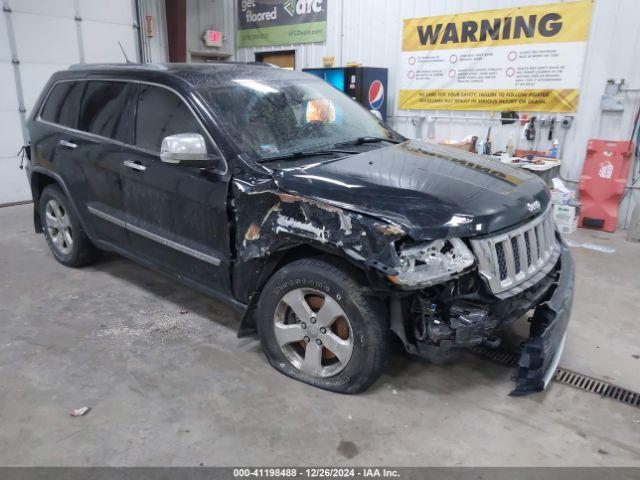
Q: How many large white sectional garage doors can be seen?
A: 1